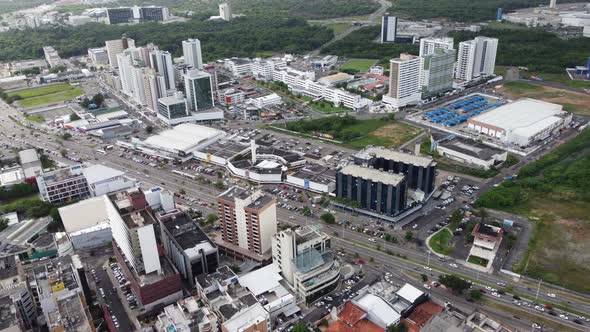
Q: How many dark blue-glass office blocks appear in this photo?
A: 2